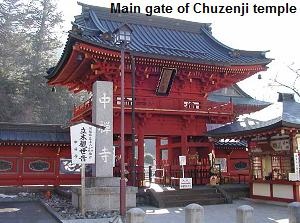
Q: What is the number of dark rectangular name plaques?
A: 1